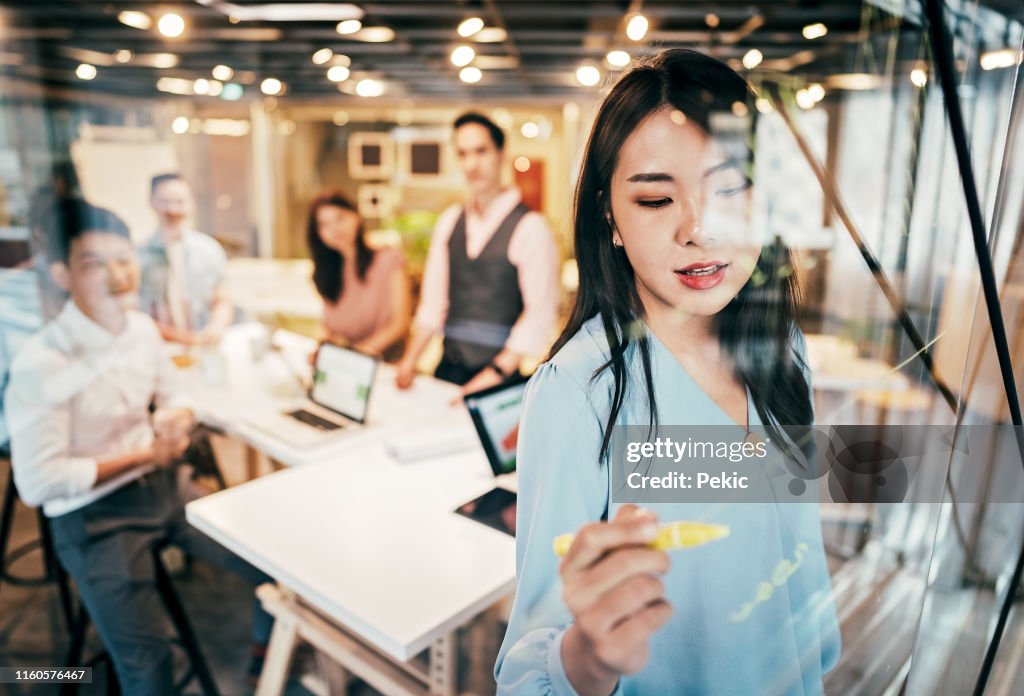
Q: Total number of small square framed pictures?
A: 3